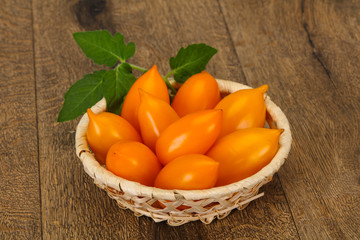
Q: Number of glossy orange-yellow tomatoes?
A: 9